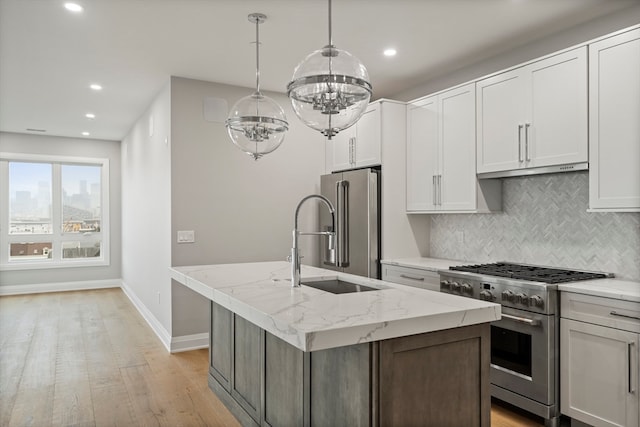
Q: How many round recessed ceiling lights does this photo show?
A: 5